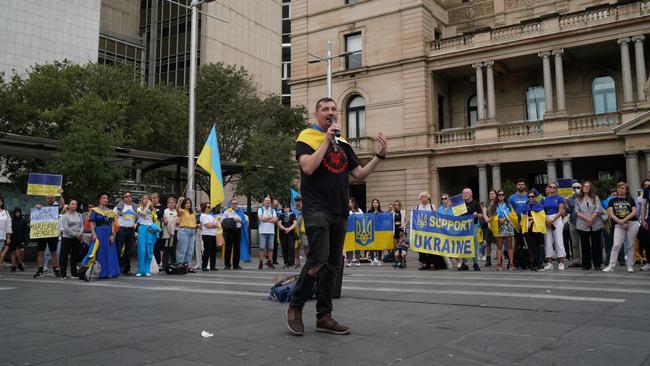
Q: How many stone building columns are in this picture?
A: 12